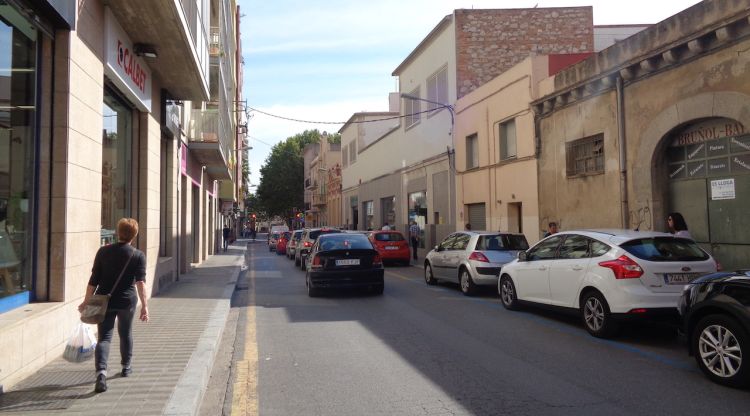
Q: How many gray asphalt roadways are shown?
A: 1